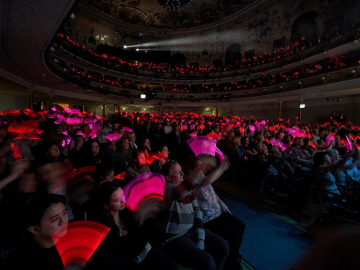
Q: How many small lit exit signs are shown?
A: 2